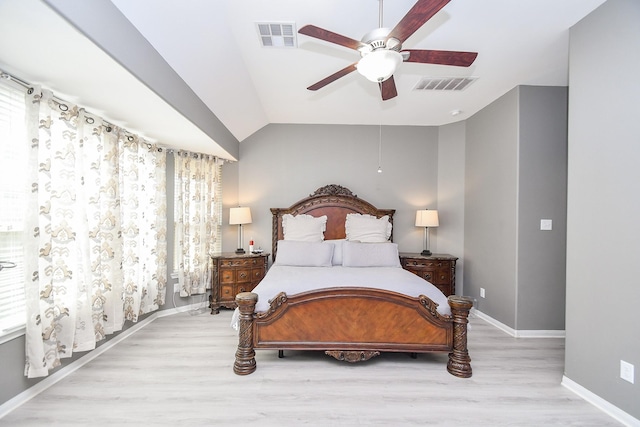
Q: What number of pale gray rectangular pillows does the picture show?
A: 2